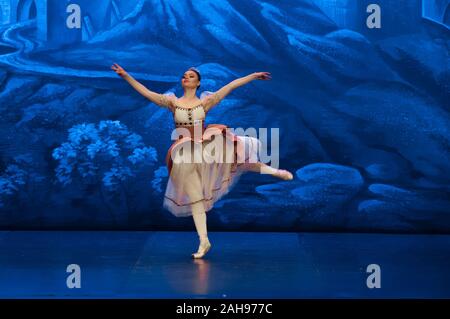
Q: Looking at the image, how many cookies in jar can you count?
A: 0